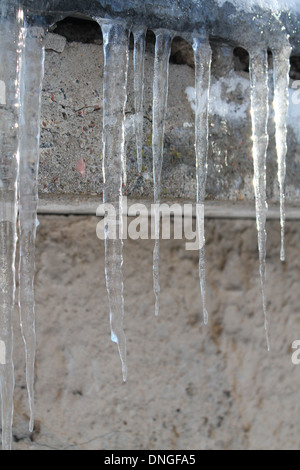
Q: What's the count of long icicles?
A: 7